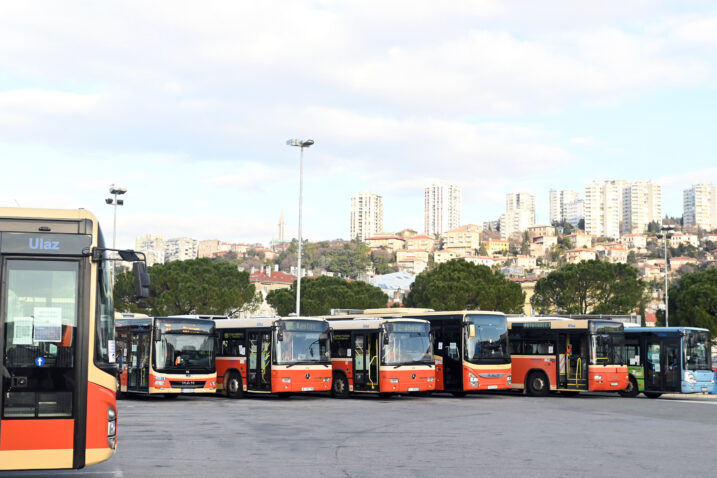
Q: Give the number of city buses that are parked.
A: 7